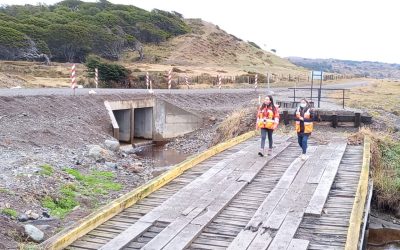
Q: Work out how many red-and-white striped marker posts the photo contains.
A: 7